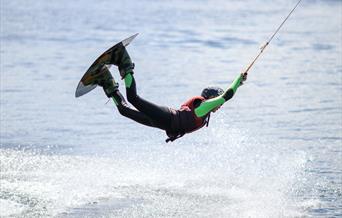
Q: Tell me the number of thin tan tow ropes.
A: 1